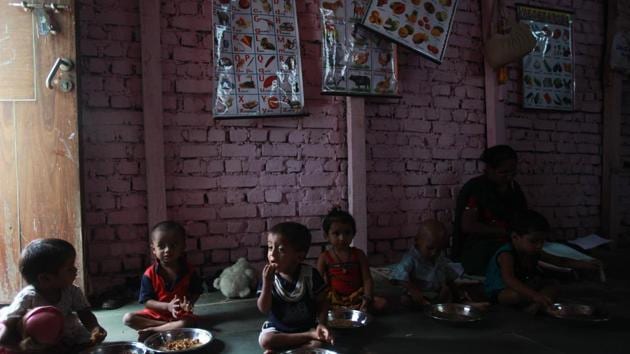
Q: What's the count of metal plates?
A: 6